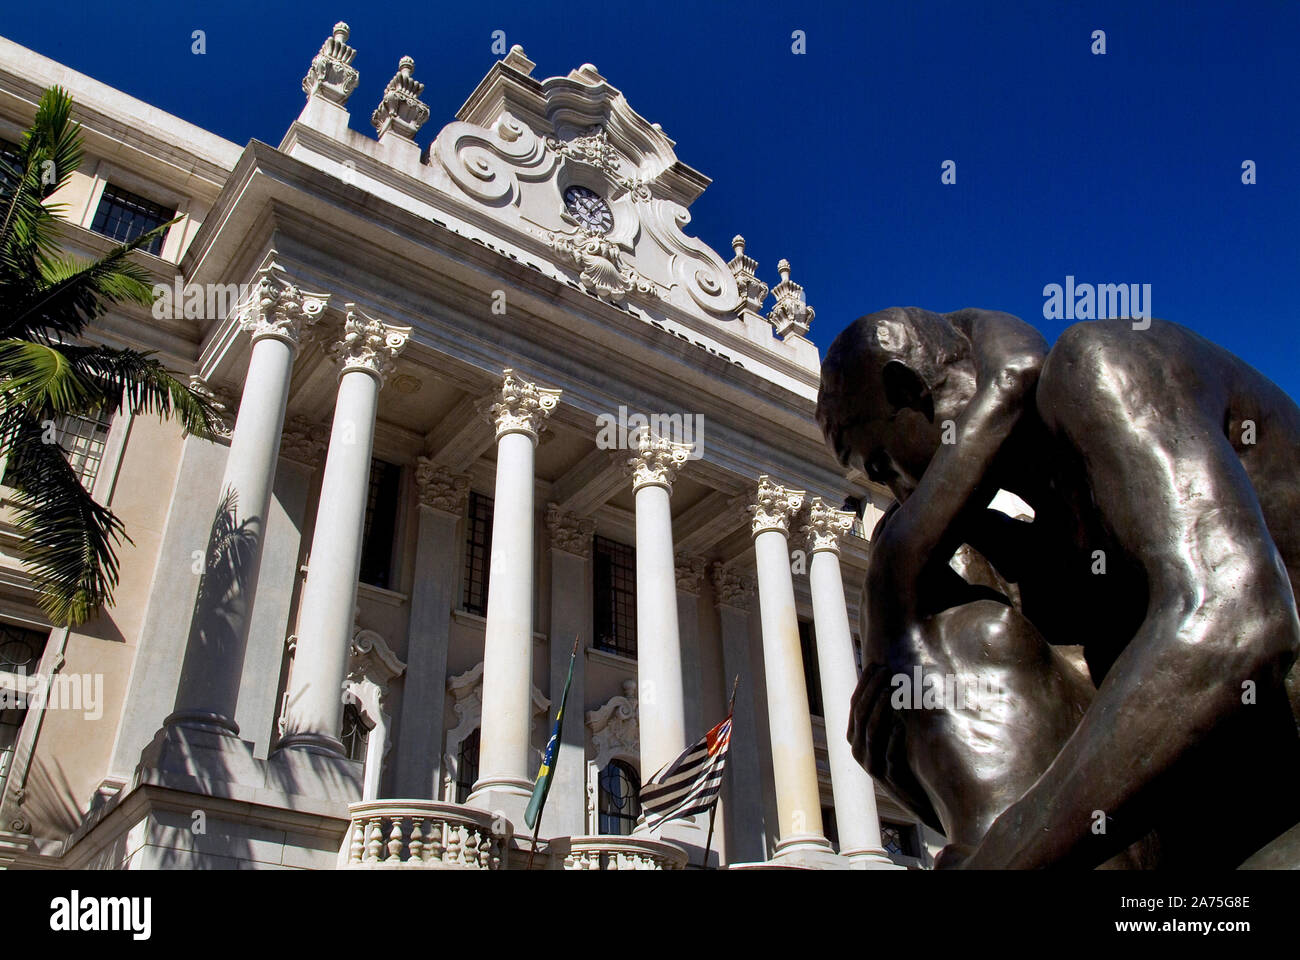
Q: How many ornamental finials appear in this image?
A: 4